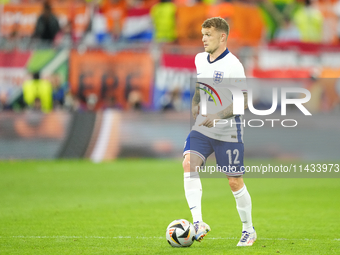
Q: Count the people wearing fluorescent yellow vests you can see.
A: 3